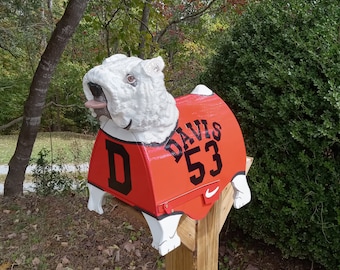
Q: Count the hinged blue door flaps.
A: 0